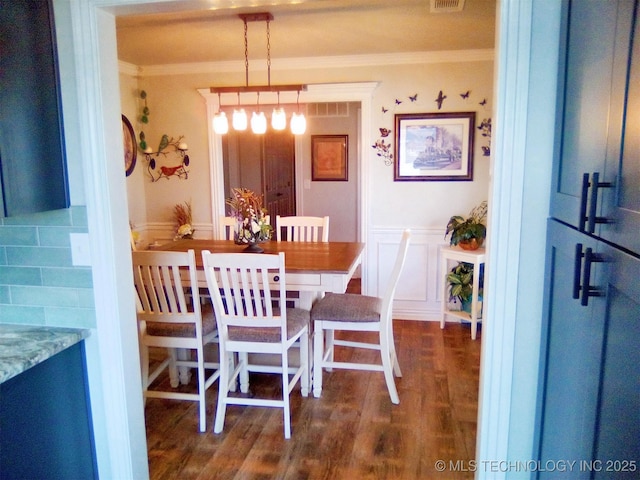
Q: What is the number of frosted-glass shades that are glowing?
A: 5